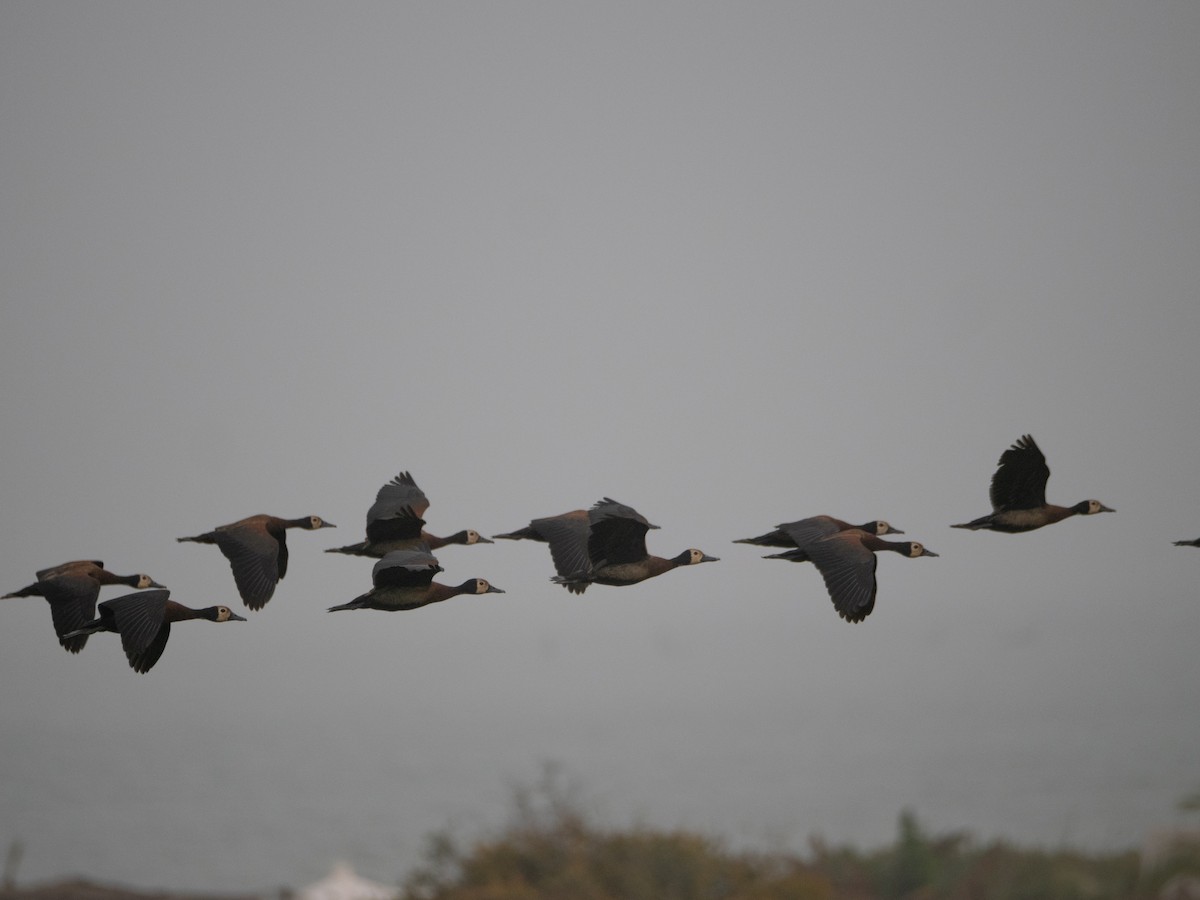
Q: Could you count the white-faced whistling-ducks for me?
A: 11